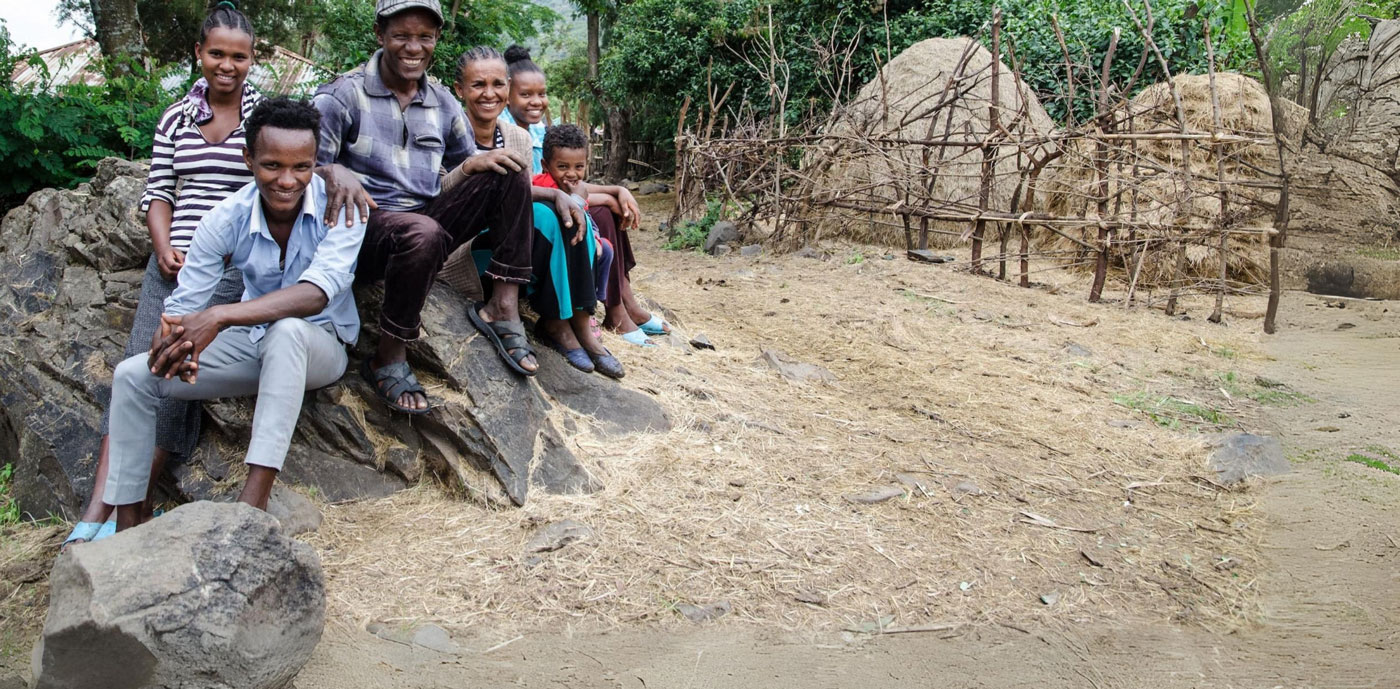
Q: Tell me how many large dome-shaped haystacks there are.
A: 2